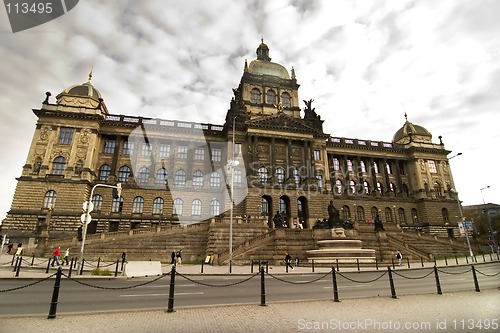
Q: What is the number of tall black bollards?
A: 7